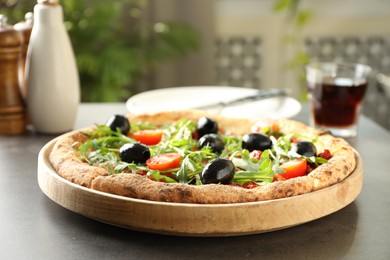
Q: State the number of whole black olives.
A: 7